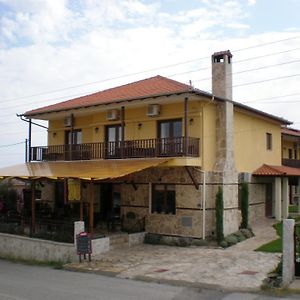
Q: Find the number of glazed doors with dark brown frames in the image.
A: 3